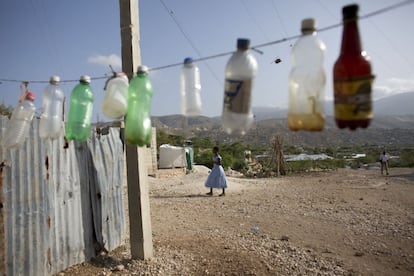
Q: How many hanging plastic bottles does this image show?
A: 9